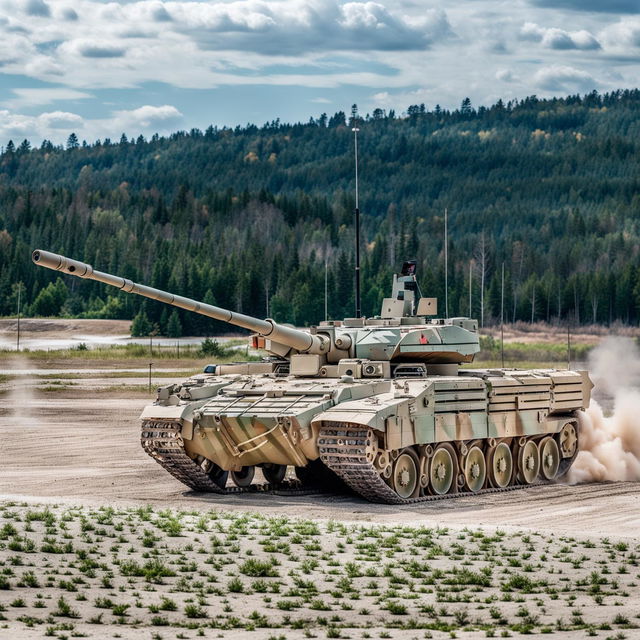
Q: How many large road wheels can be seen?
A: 6